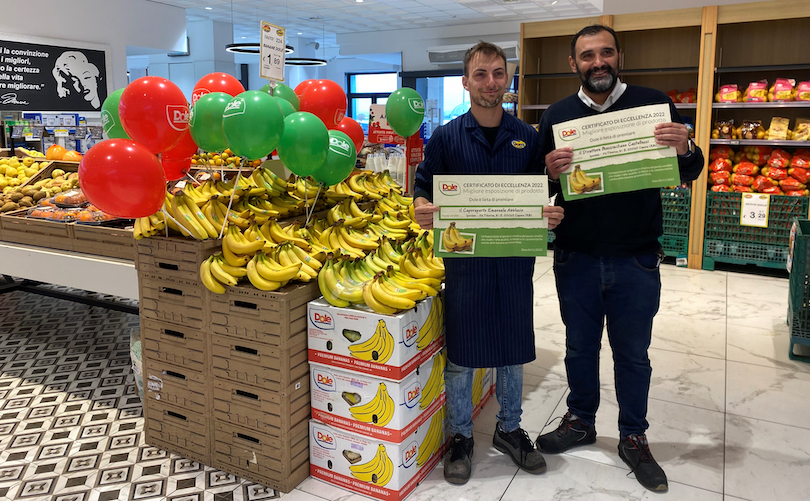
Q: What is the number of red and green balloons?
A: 15